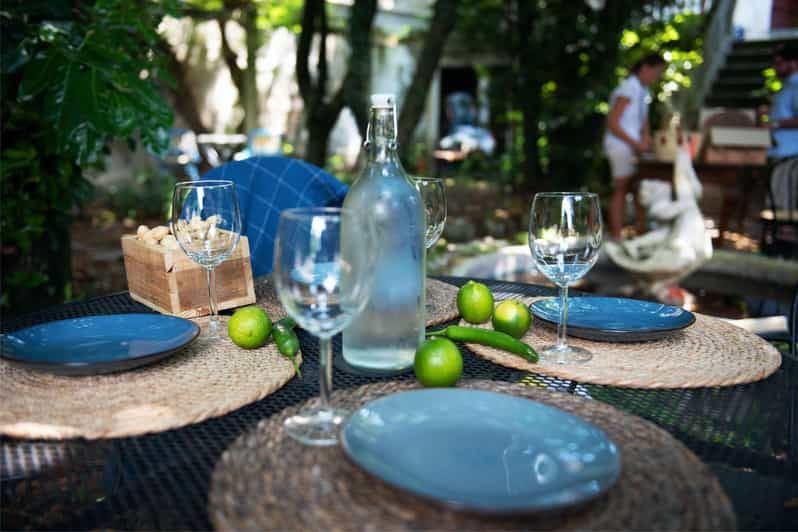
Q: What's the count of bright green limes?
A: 4